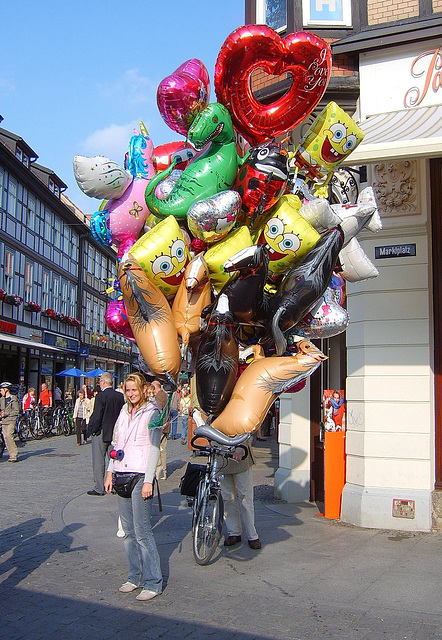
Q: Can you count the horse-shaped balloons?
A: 6